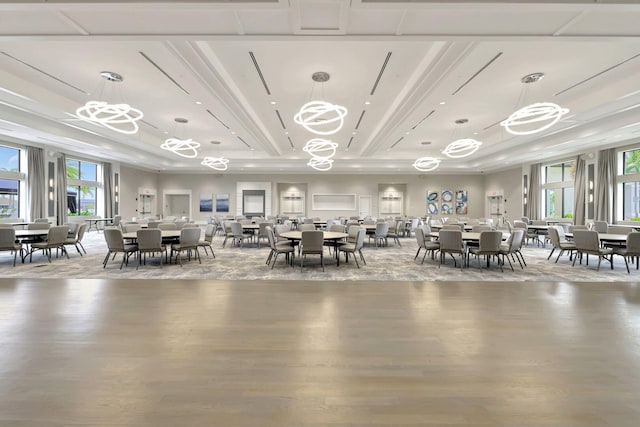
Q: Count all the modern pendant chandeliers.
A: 9